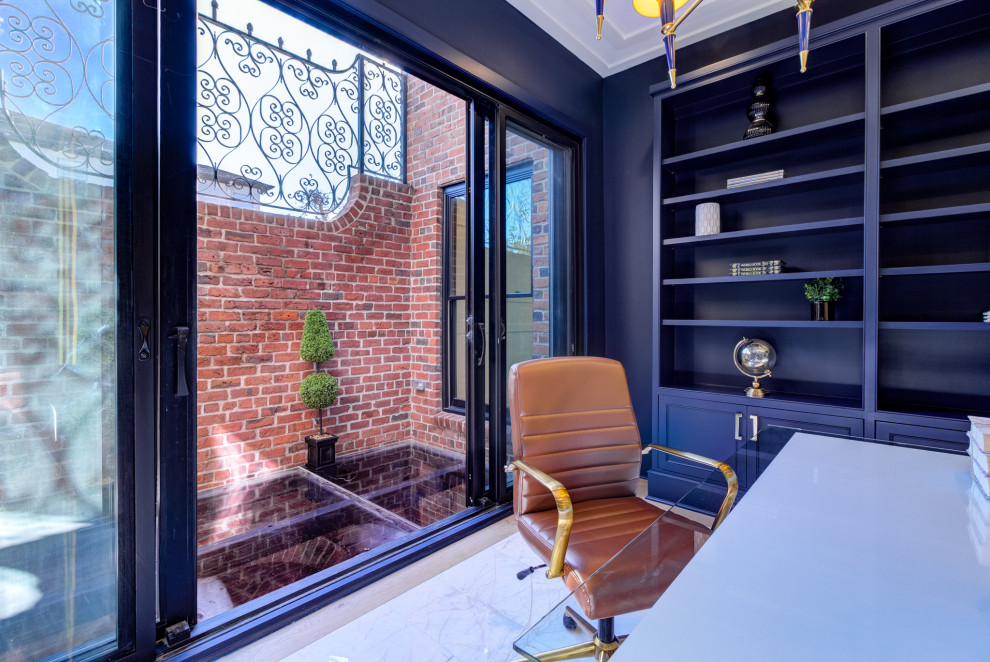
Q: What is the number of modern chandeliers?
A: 1